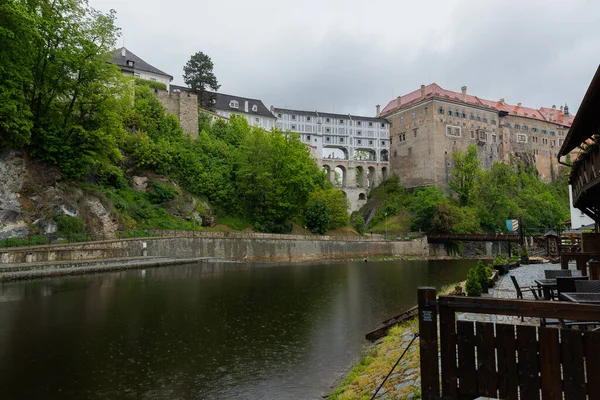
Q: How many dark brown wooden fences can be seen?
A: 1